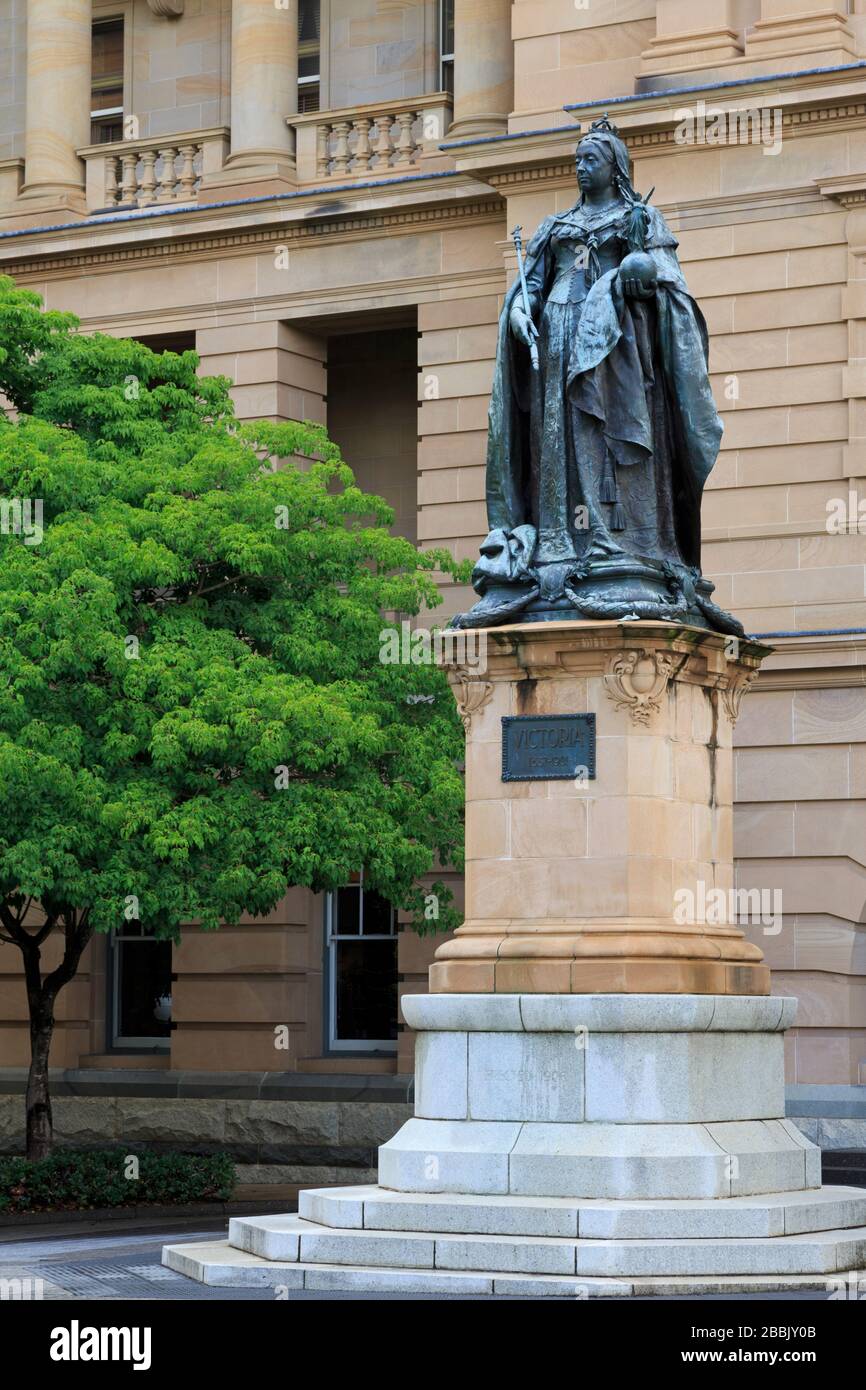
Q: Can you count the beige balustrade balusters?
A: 10